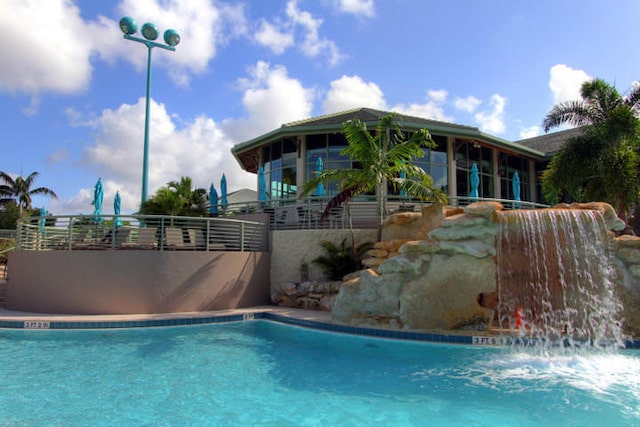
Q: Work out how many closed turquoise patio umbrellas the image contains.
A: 10